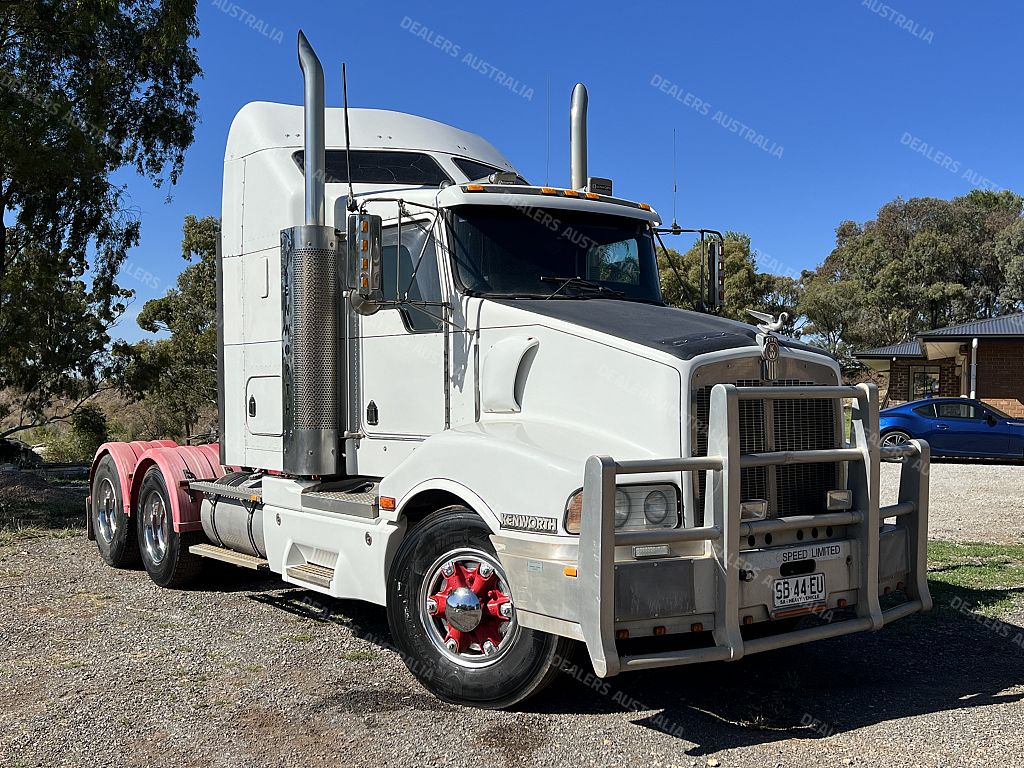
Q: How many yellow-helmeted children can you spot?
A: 0